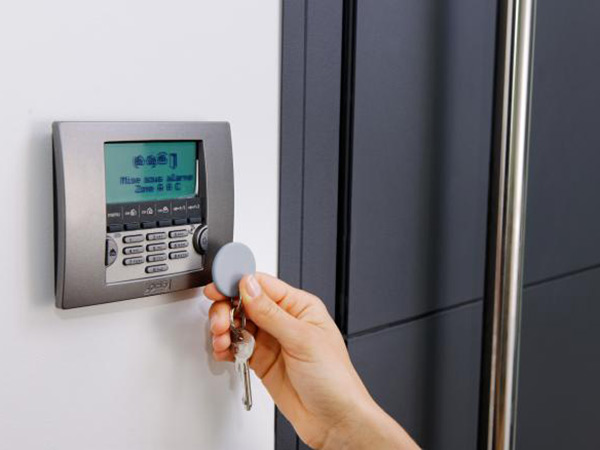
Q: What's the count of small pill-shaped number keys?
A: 10